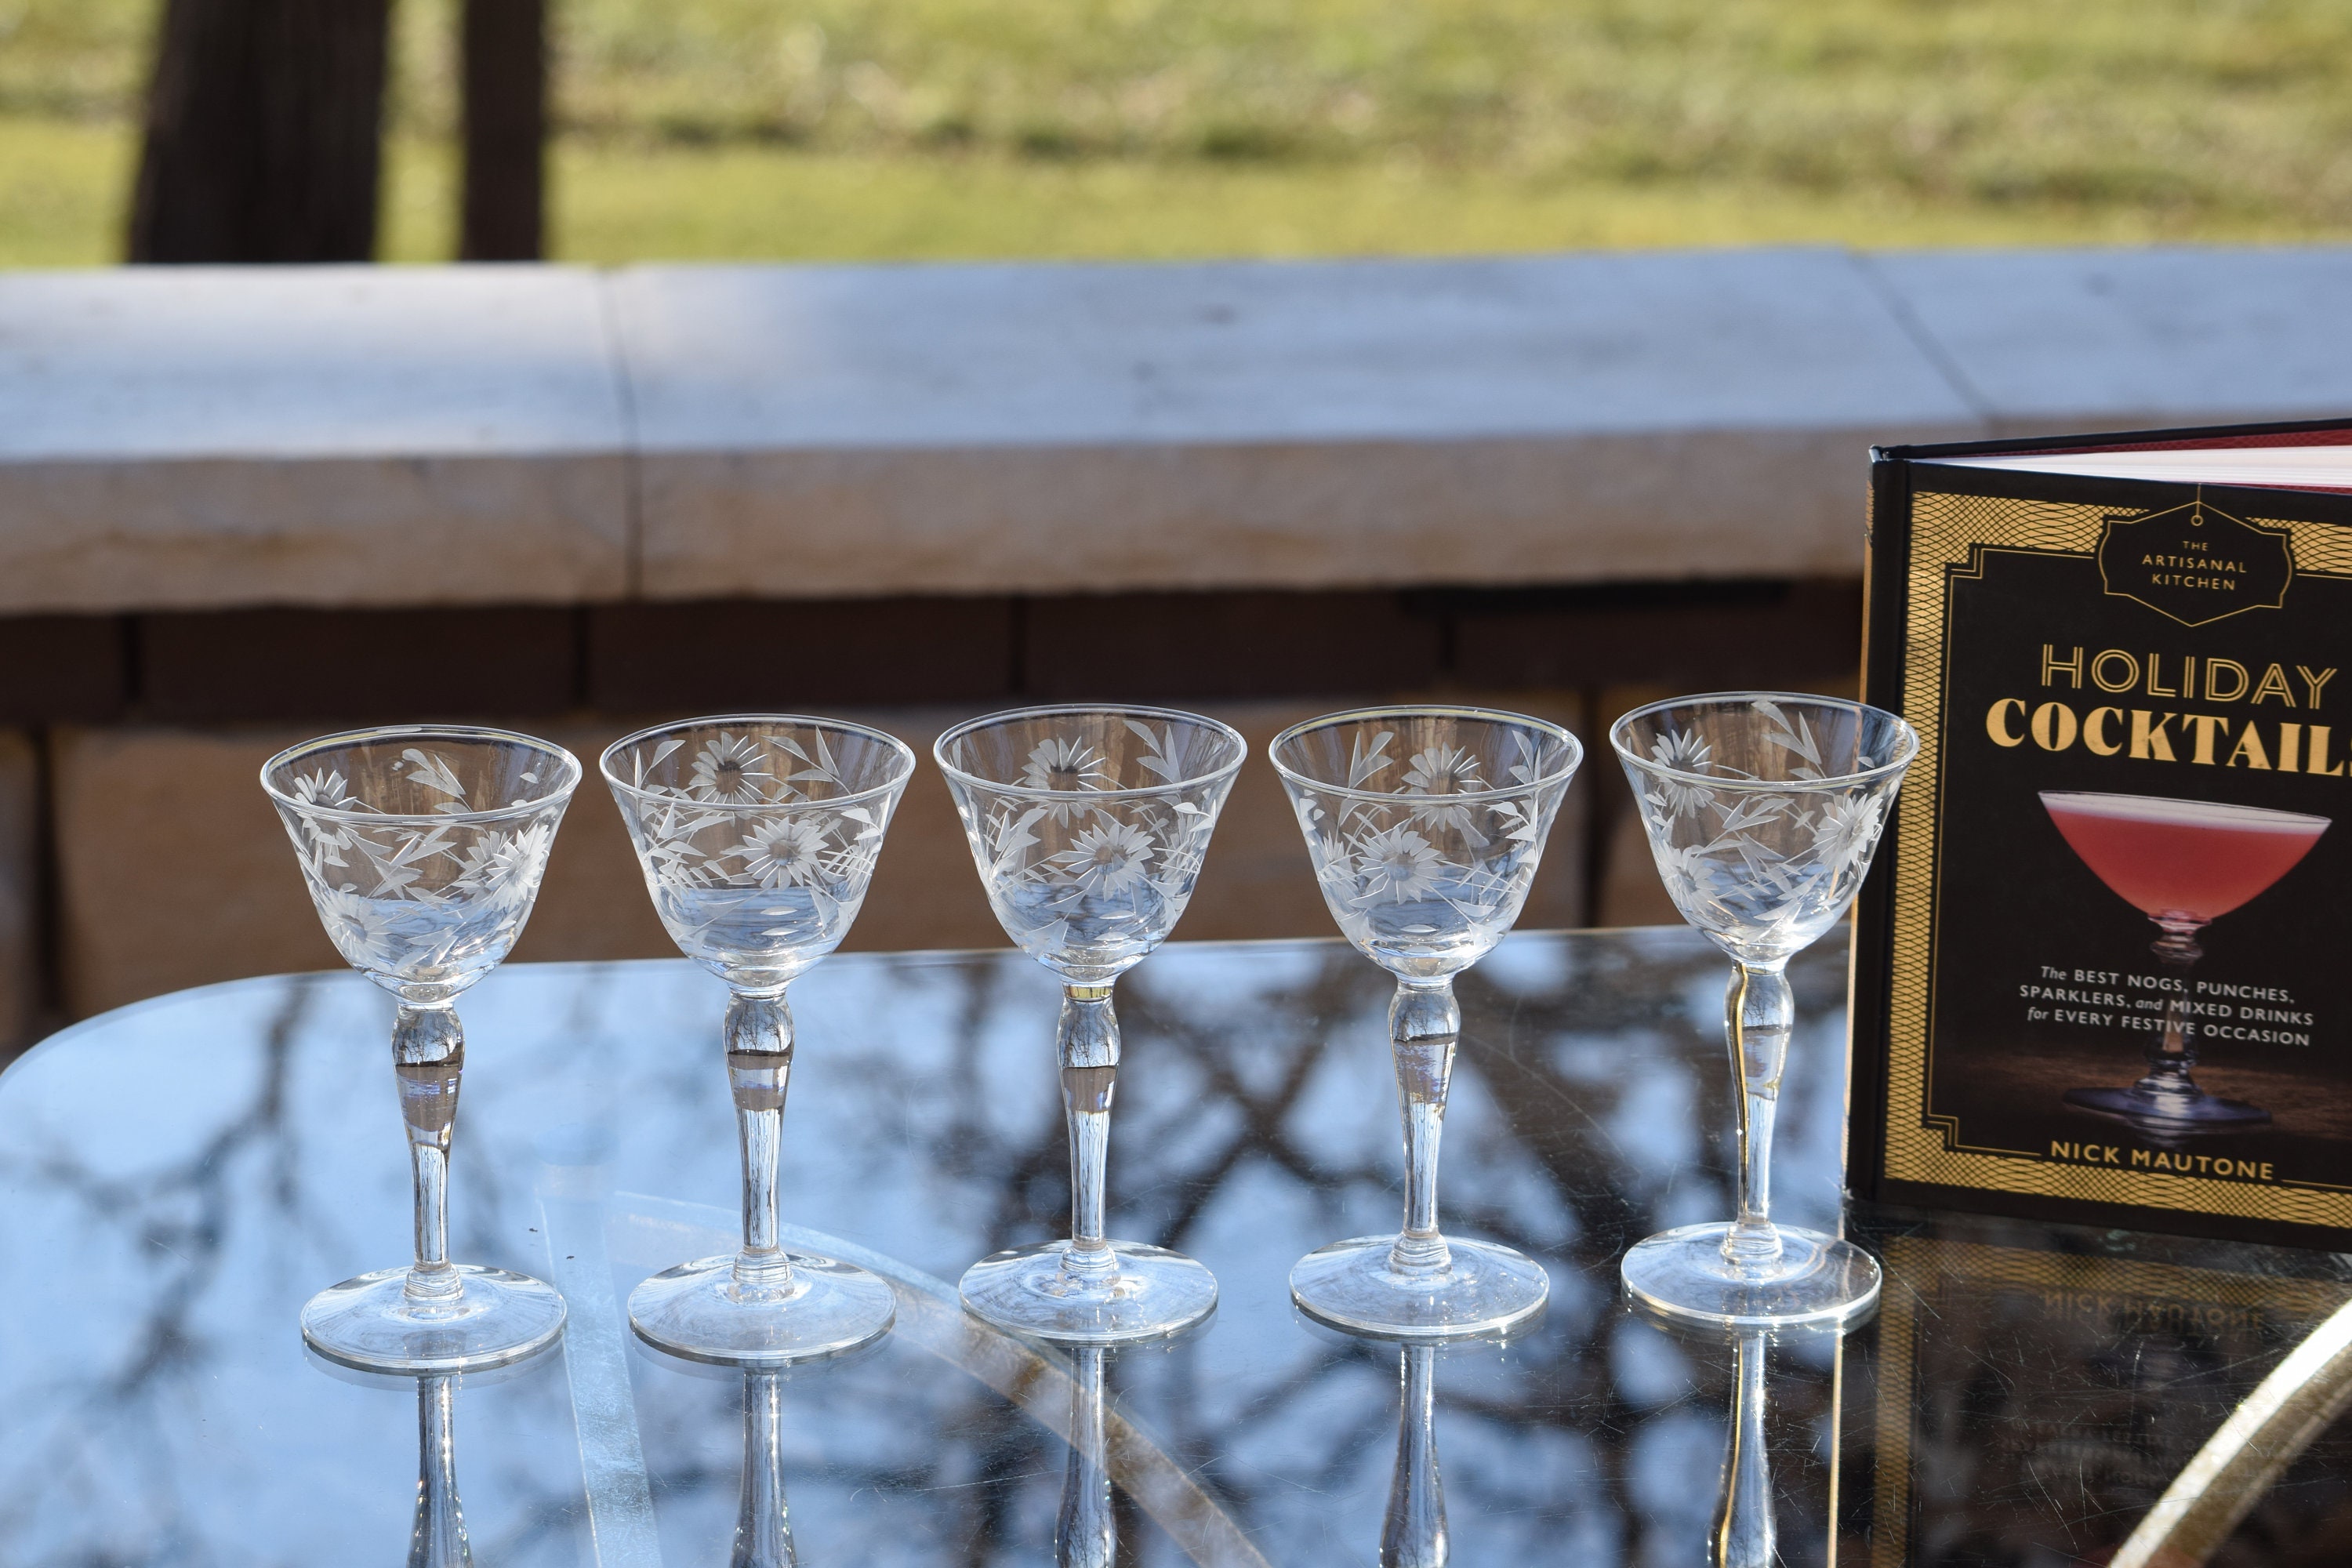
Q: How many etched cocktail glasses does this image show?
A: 5